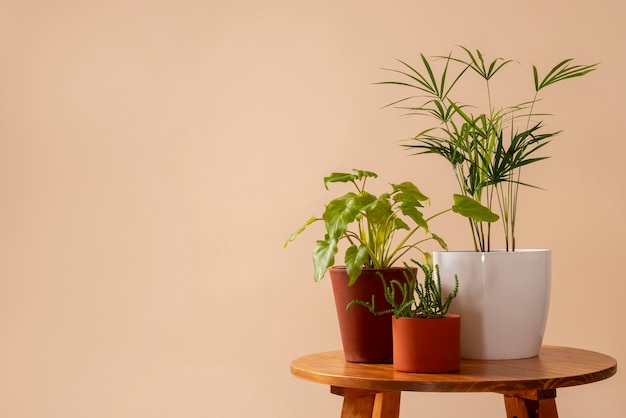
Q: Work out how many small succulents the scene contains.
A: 1